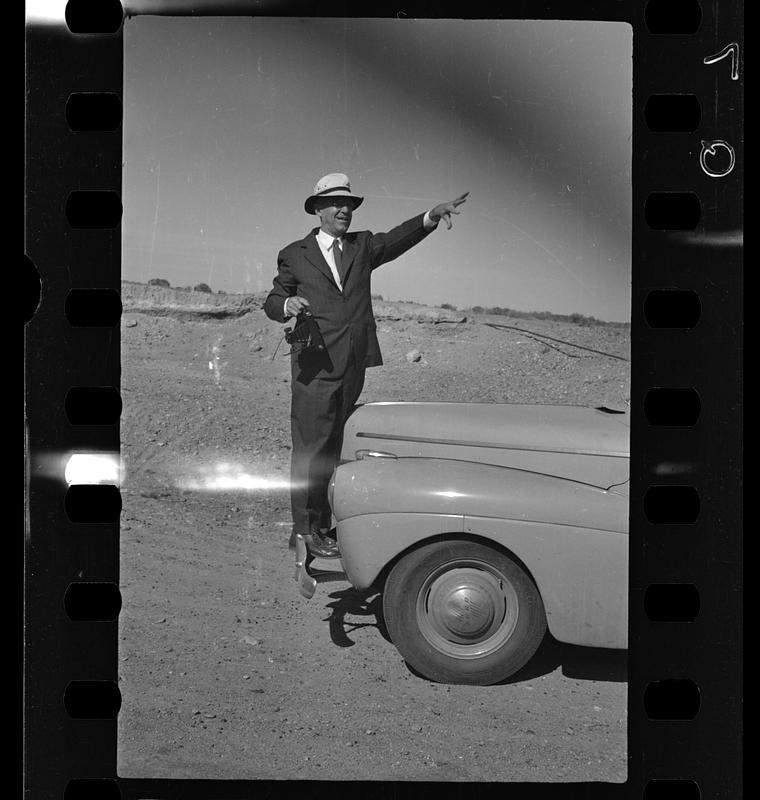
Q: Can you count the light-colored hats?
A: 1